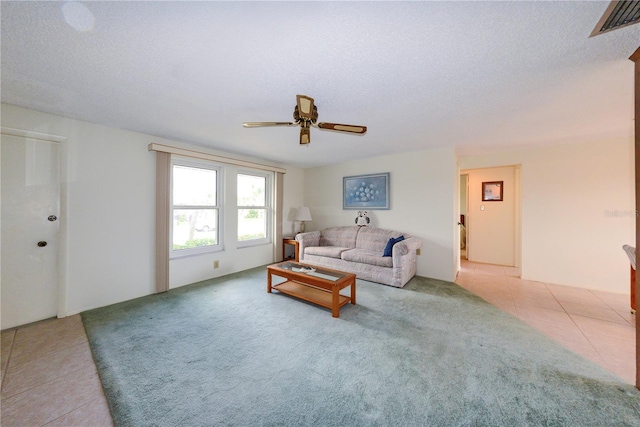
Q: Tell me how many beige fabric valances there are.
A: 1